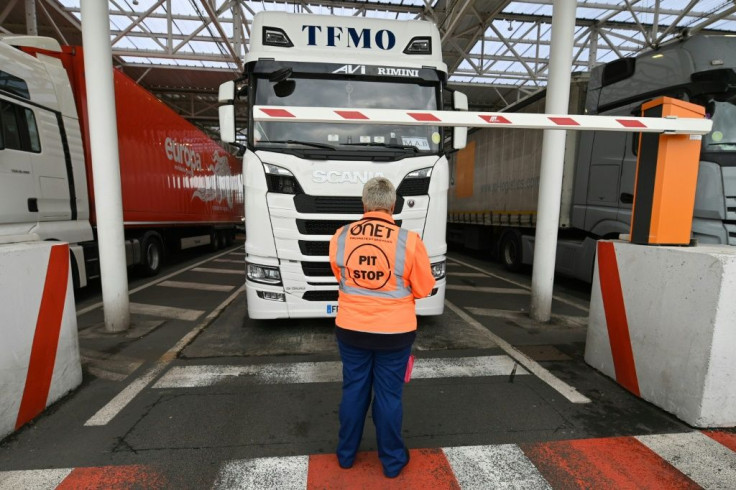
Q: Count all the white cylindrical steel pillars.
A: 2